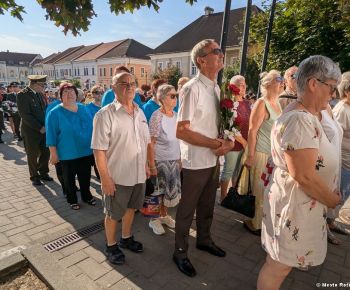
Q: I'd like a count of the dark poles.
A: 3